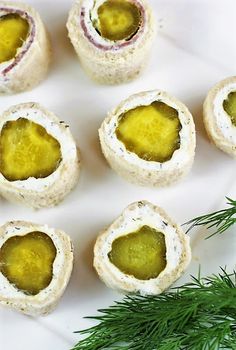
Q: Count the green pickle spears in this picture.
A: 7